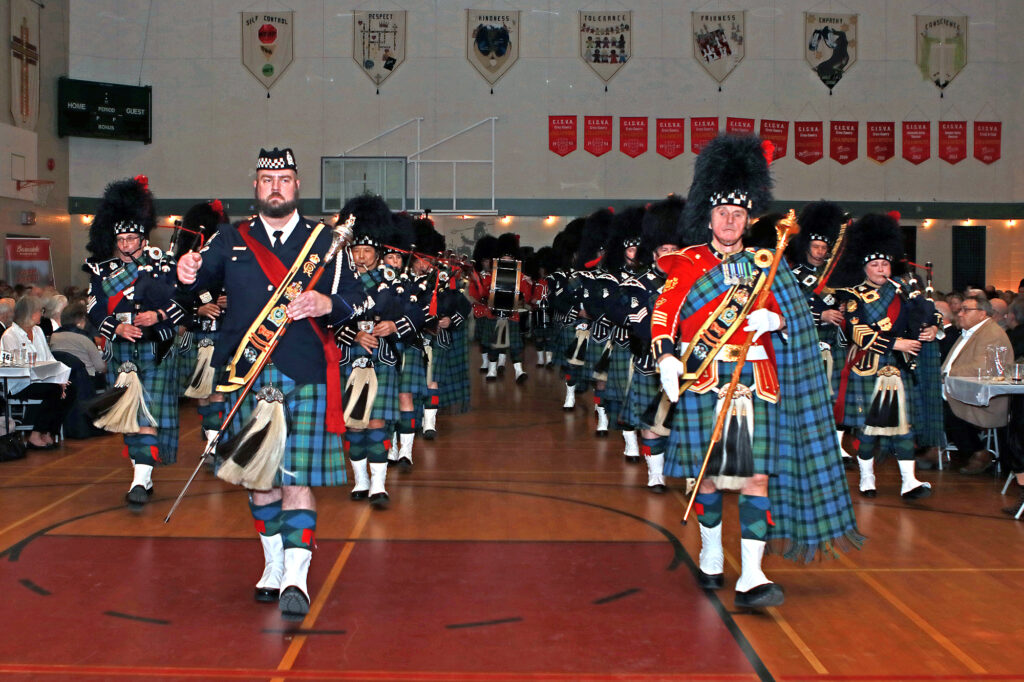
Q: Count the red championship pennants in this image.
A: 13